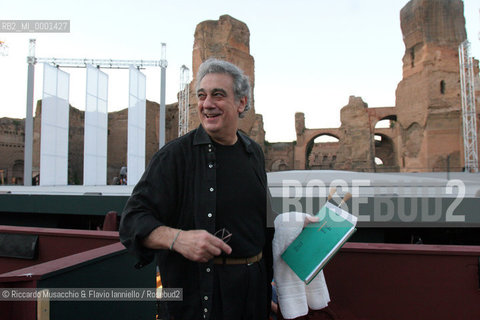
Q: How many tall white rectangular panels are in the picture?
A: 3